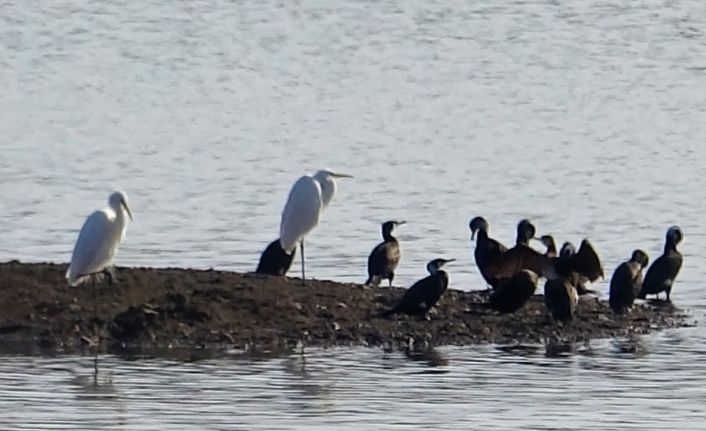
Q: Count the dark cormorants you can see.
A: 11